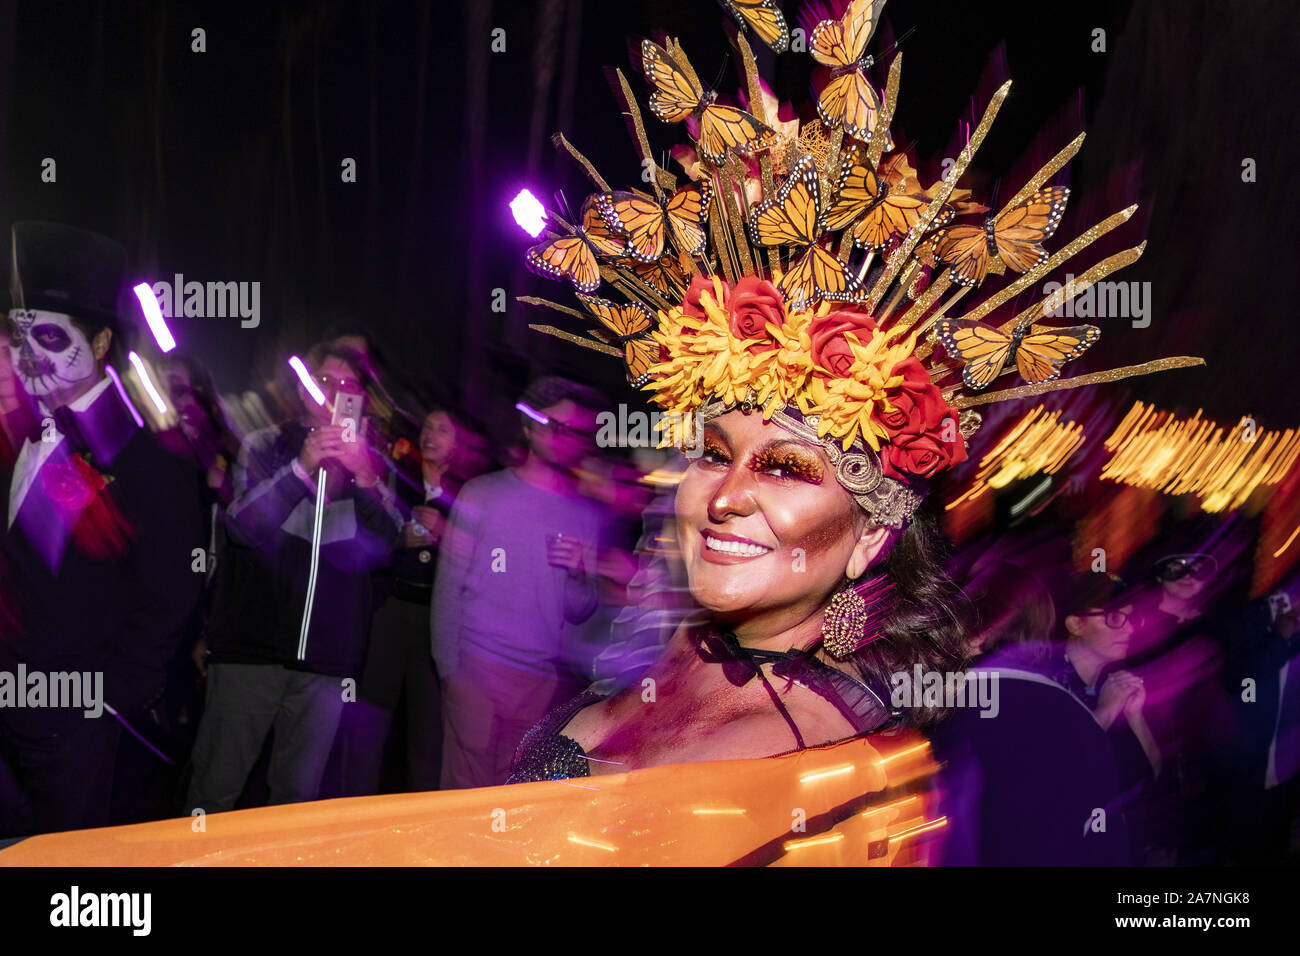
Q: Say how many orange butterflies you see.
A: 11